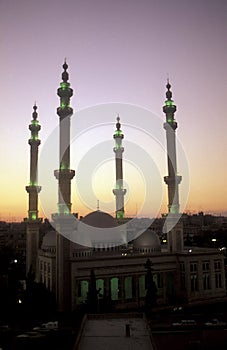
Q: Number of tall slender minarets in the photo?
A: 4